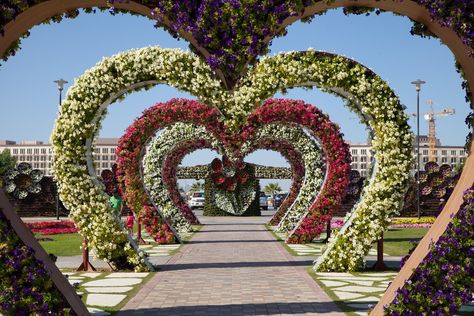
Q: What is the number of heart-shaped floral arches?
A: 5